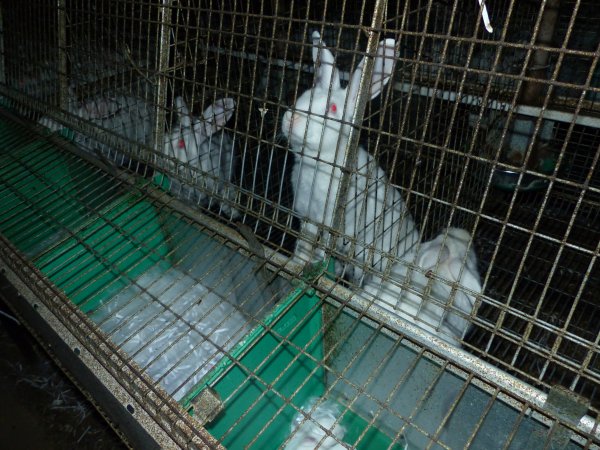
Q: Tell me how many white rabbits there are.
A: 4